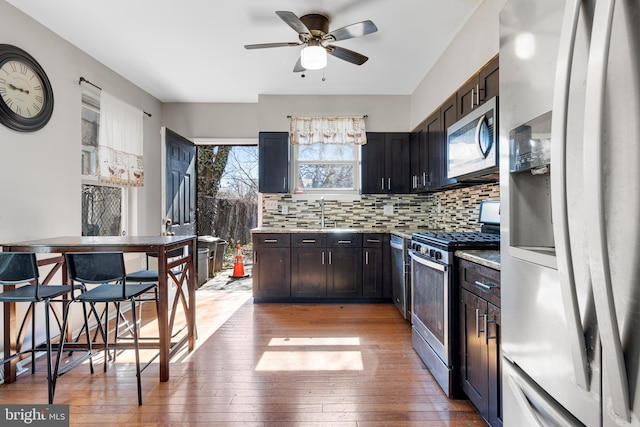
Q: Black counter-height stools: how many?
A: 3